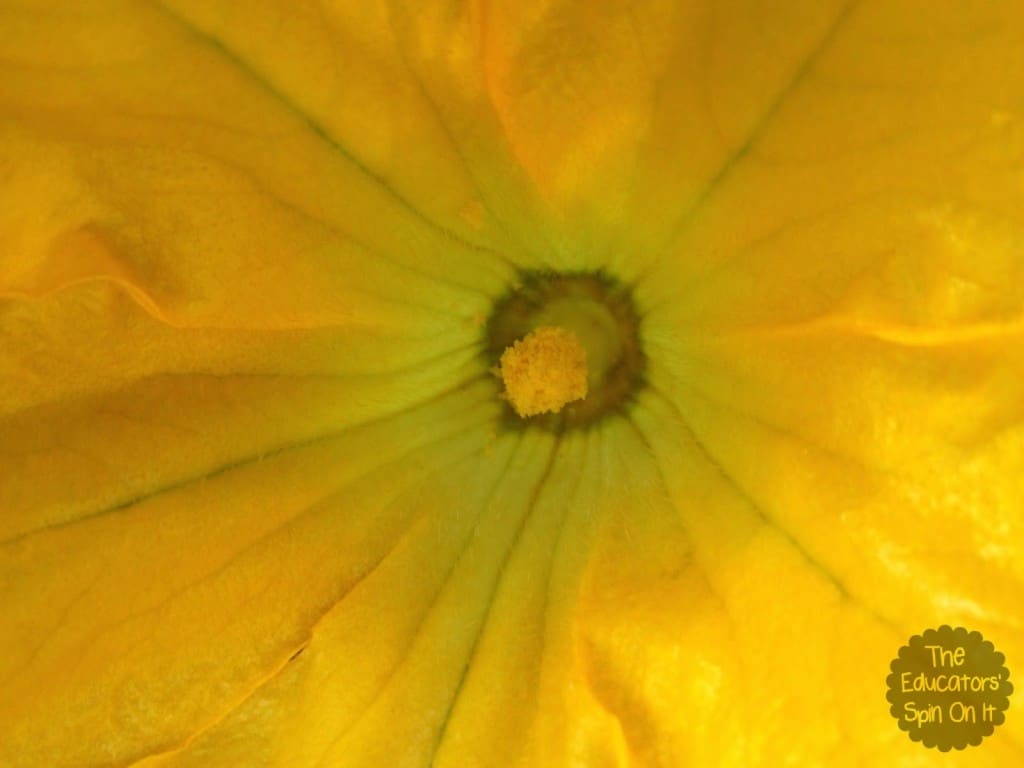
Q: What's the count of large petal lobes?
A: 5